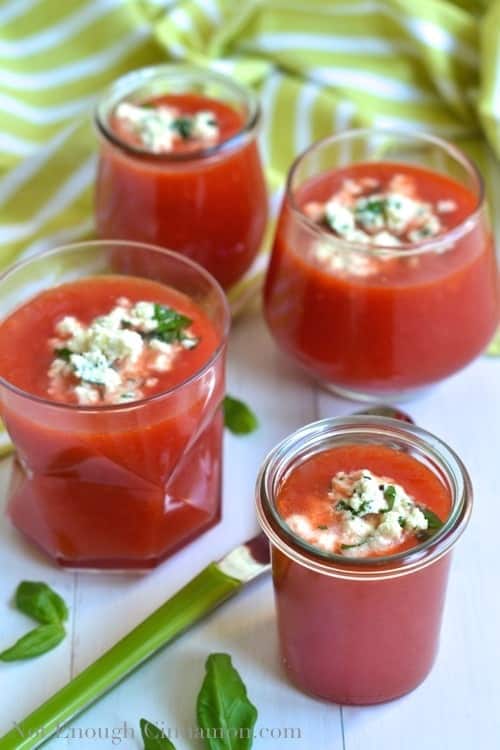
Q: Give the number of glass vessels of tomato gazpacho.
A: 4